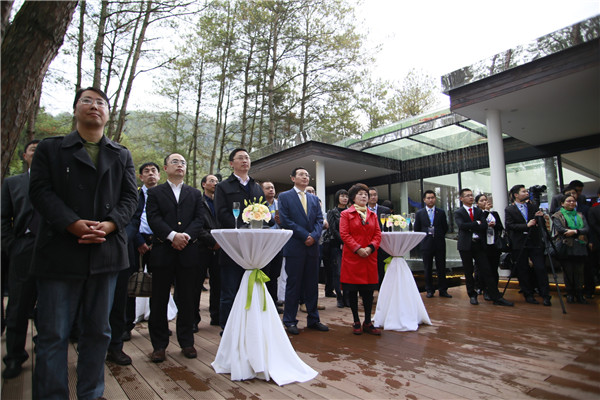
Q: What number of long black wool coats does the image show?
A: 1